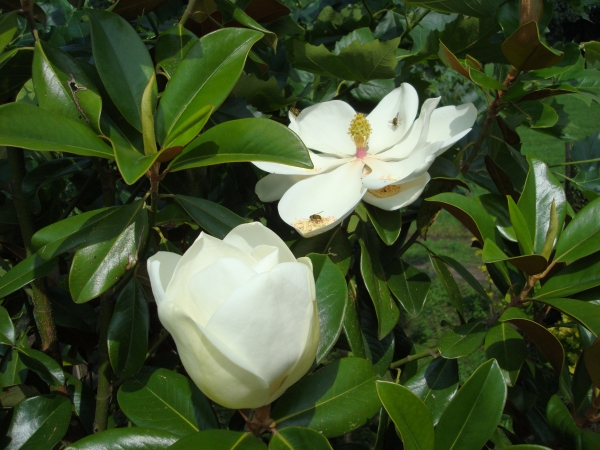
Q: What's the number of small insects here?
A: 3